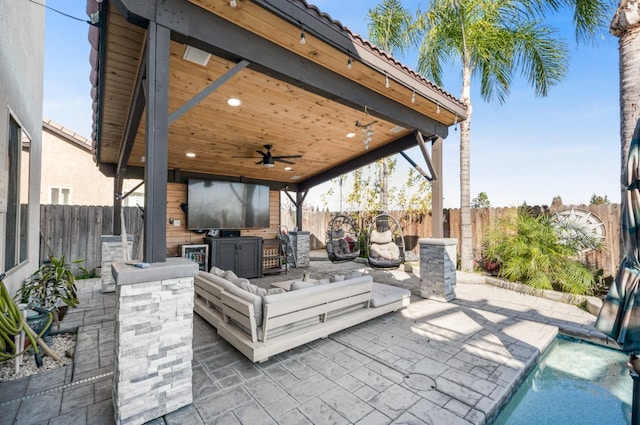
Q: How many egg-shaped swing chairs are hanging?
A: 2